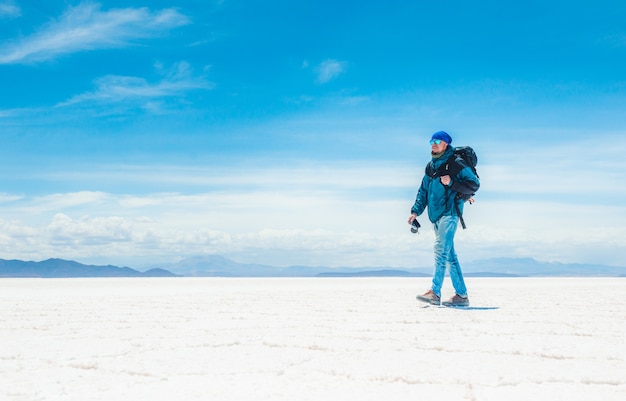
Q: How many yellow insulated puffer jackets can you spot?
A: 0